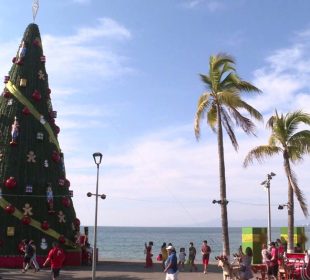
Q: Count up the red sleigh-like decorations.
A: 1